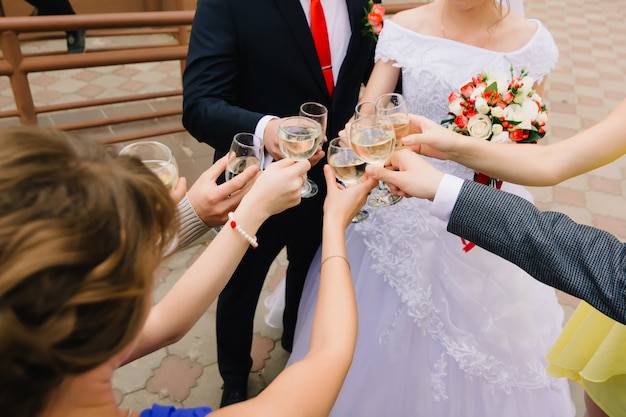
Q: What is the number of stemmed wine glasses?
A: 8